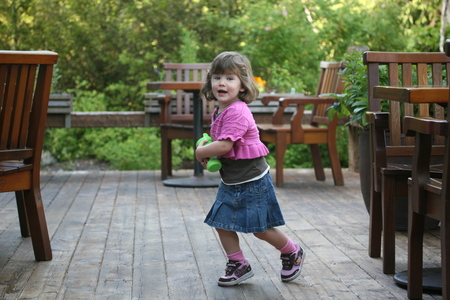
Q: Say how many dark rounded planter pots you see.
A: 1